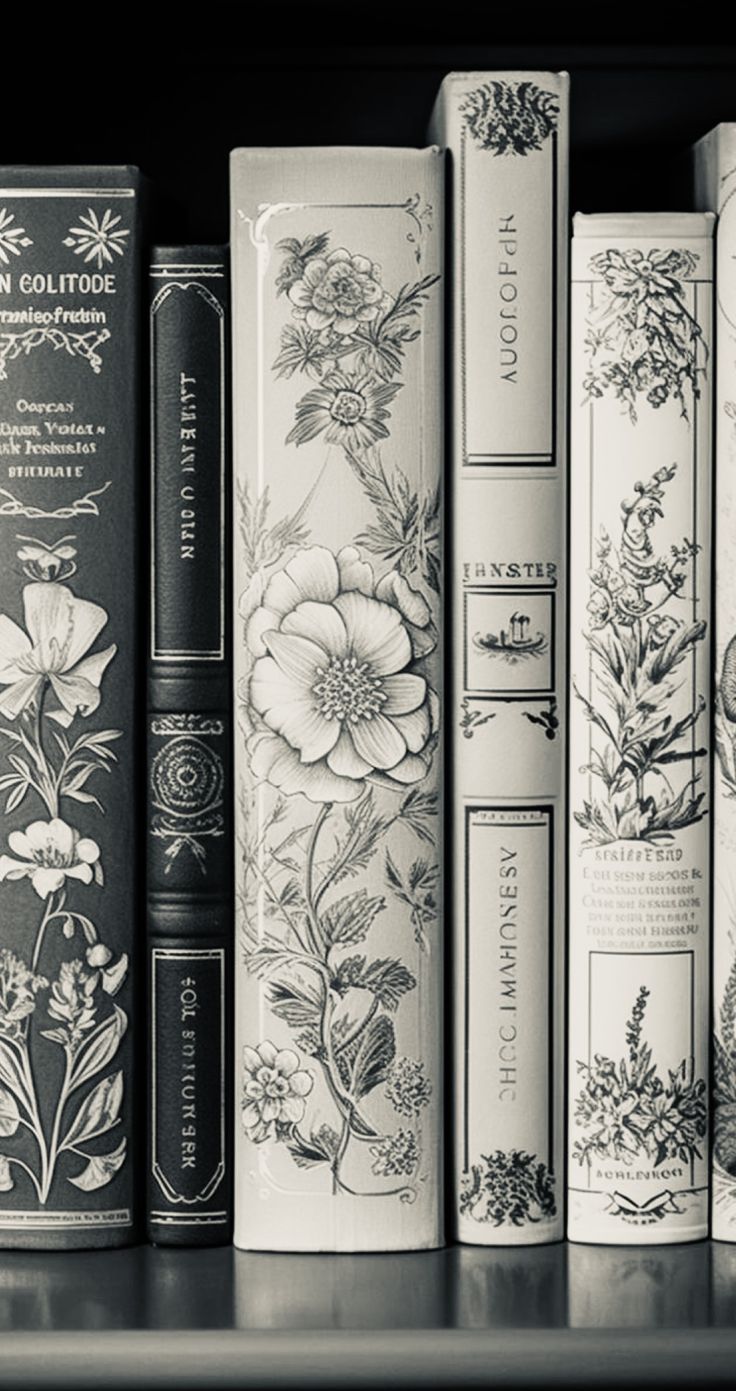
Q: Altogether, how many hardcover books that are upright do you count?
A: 6